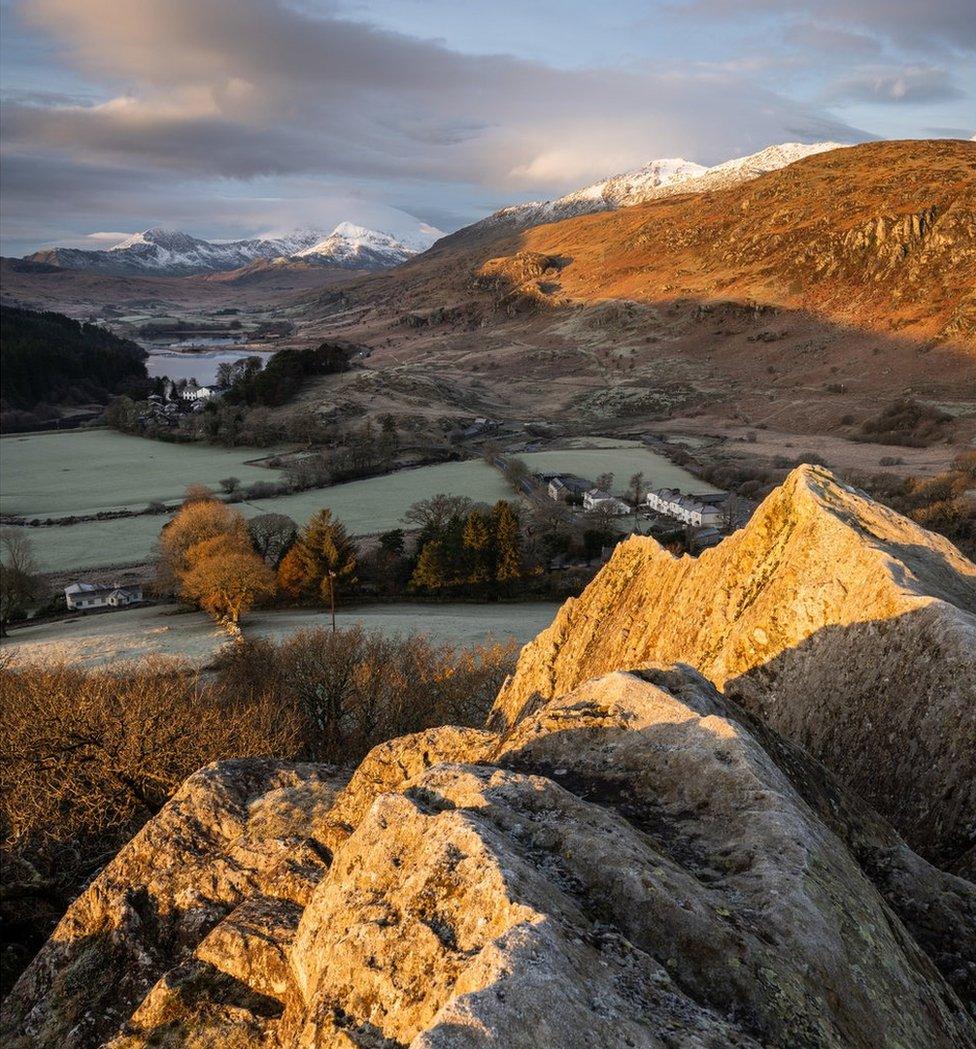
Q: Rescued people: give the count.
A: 0